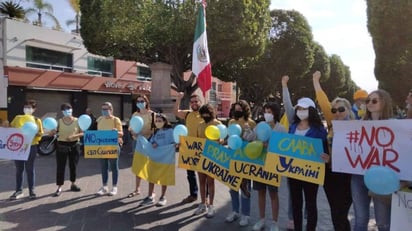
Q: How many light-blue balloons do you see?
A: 10